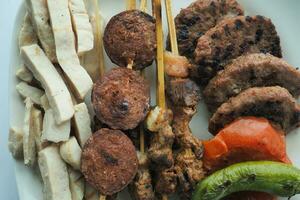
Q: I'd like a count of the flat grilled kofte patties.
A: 4